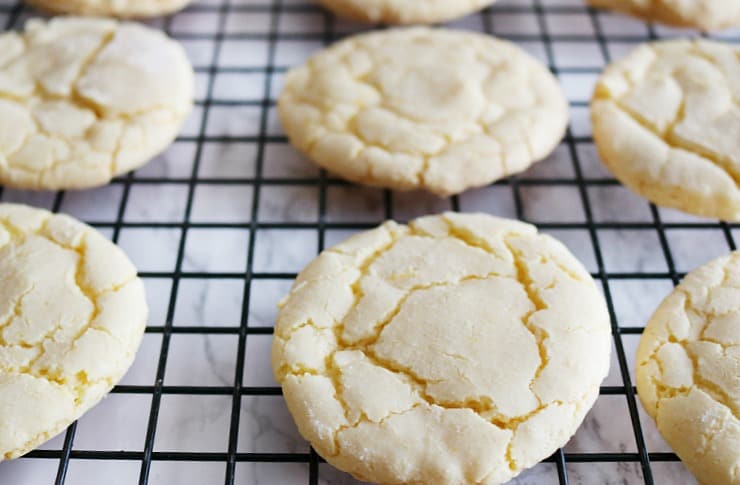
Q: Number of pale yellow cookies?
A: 9